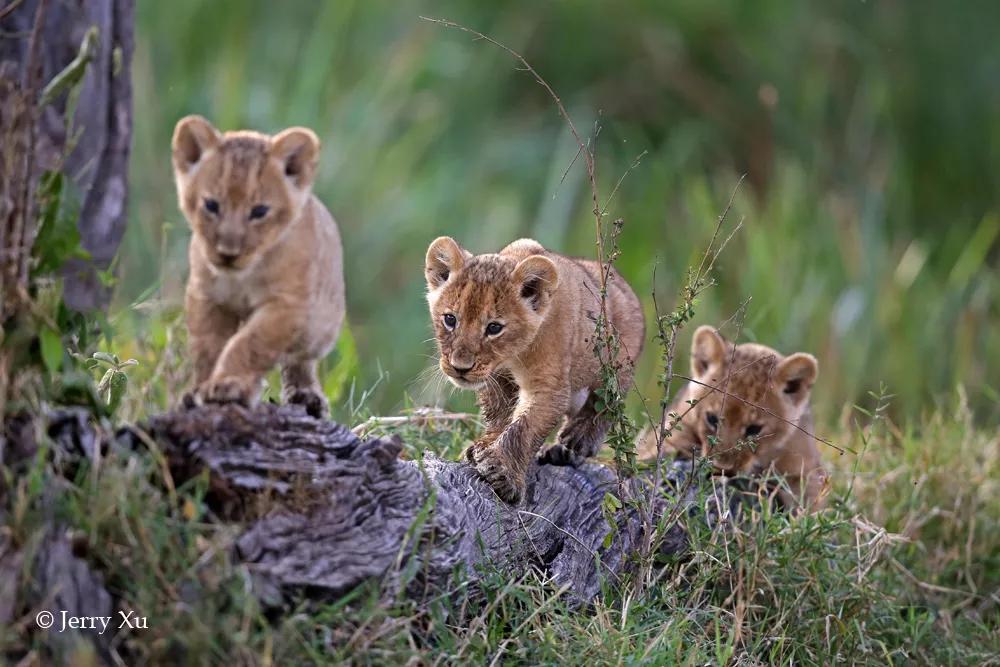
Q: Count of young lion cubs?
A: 3